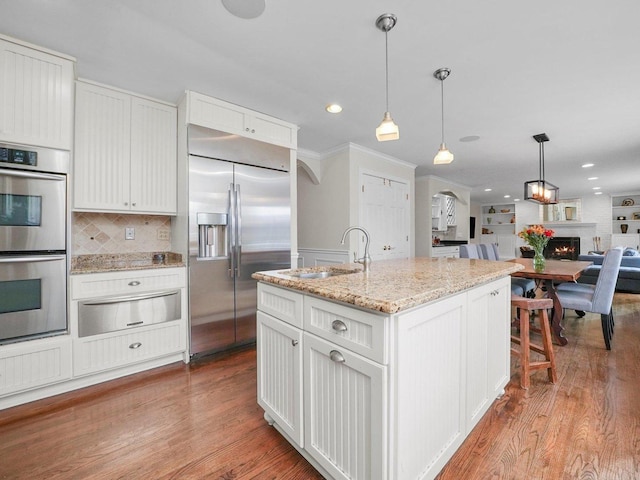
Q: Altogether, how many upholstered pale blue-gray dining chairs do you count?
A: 4